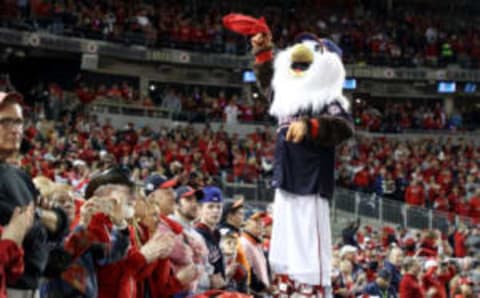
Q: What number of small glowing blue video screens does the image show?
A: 4